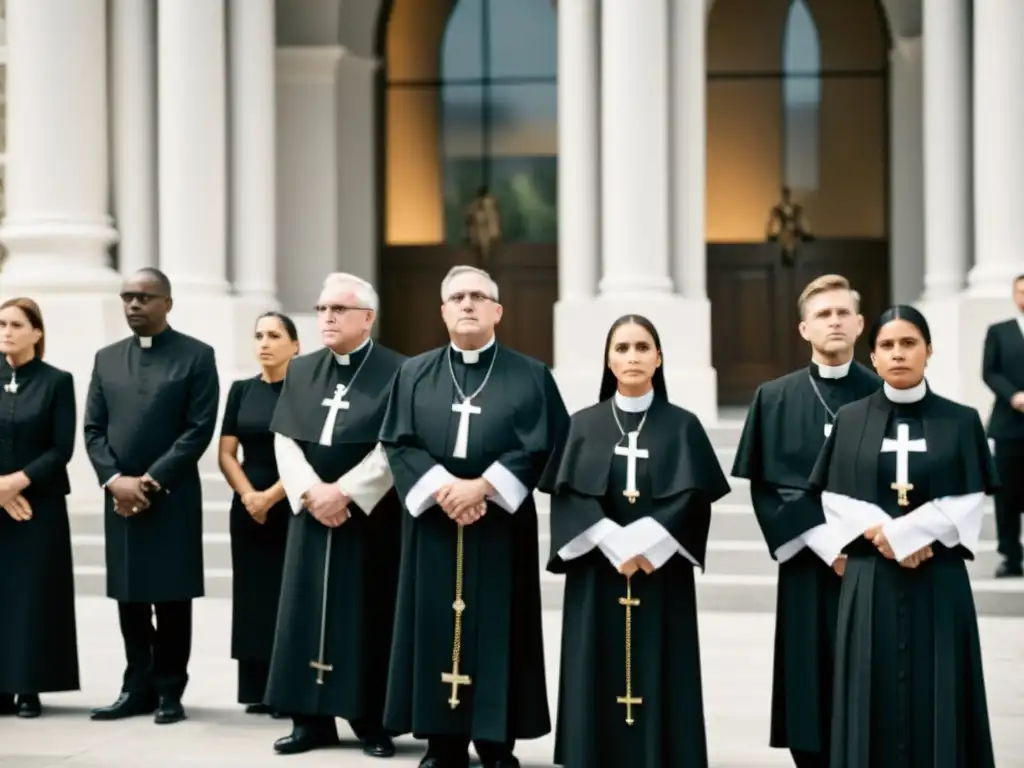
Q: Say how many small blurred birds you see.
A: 0